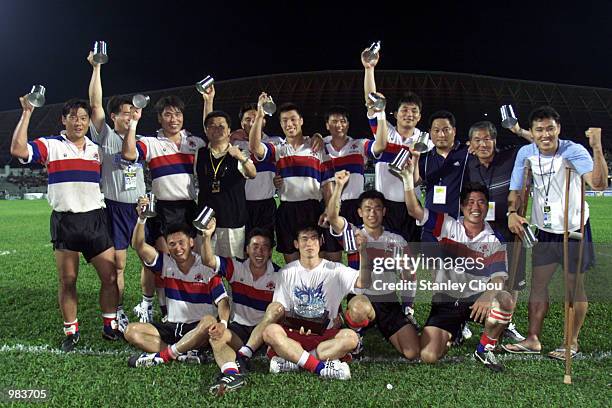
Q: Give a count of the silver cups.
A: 14